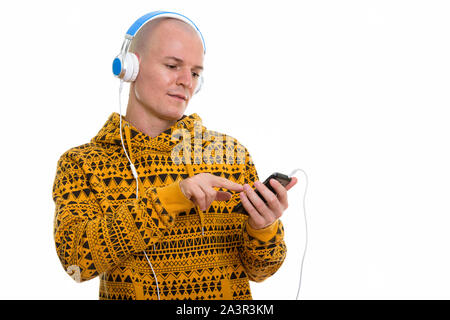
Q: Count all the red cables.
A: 0